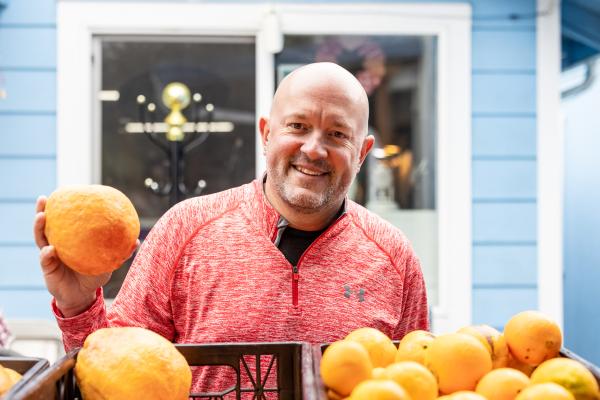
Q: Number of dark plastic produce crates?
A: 3